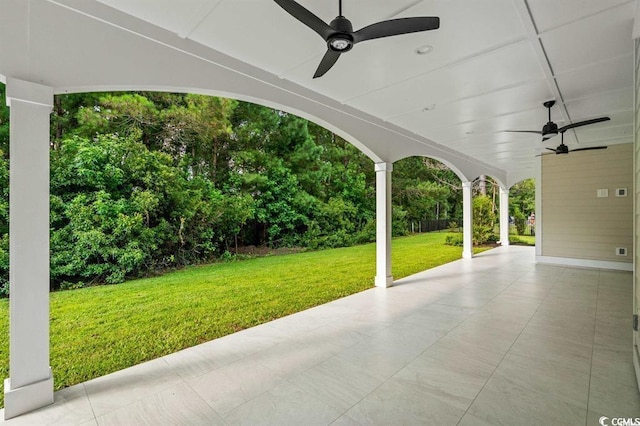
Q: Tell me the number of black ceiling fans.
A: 3